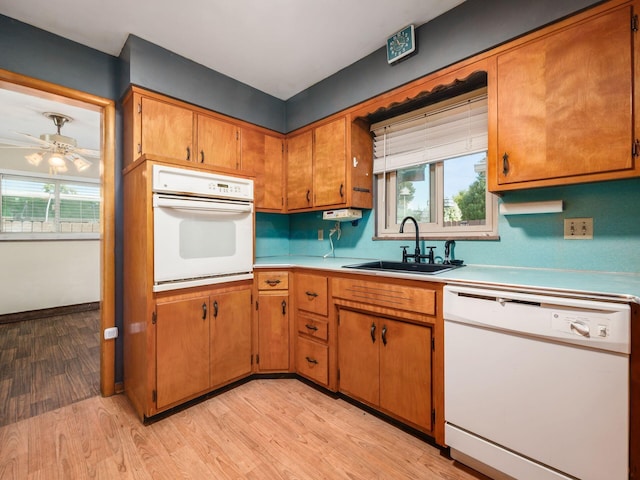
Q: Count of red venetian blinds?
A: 0